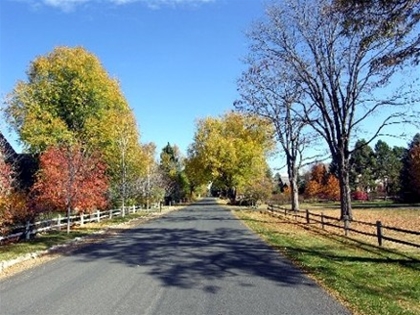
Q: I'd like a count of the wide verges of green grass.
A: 1